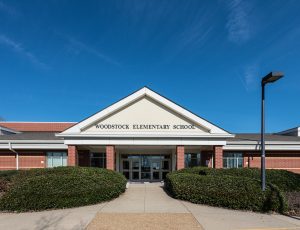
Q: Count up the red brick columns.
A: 4